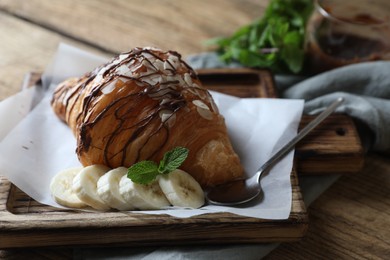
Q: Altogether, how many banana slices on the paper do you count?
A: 5